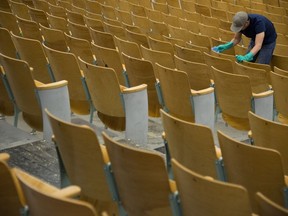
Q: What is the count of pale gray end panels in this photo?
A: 4